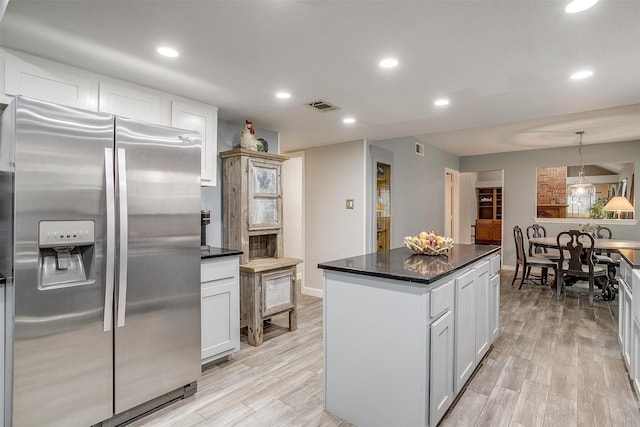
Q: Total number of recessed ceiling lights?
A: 7